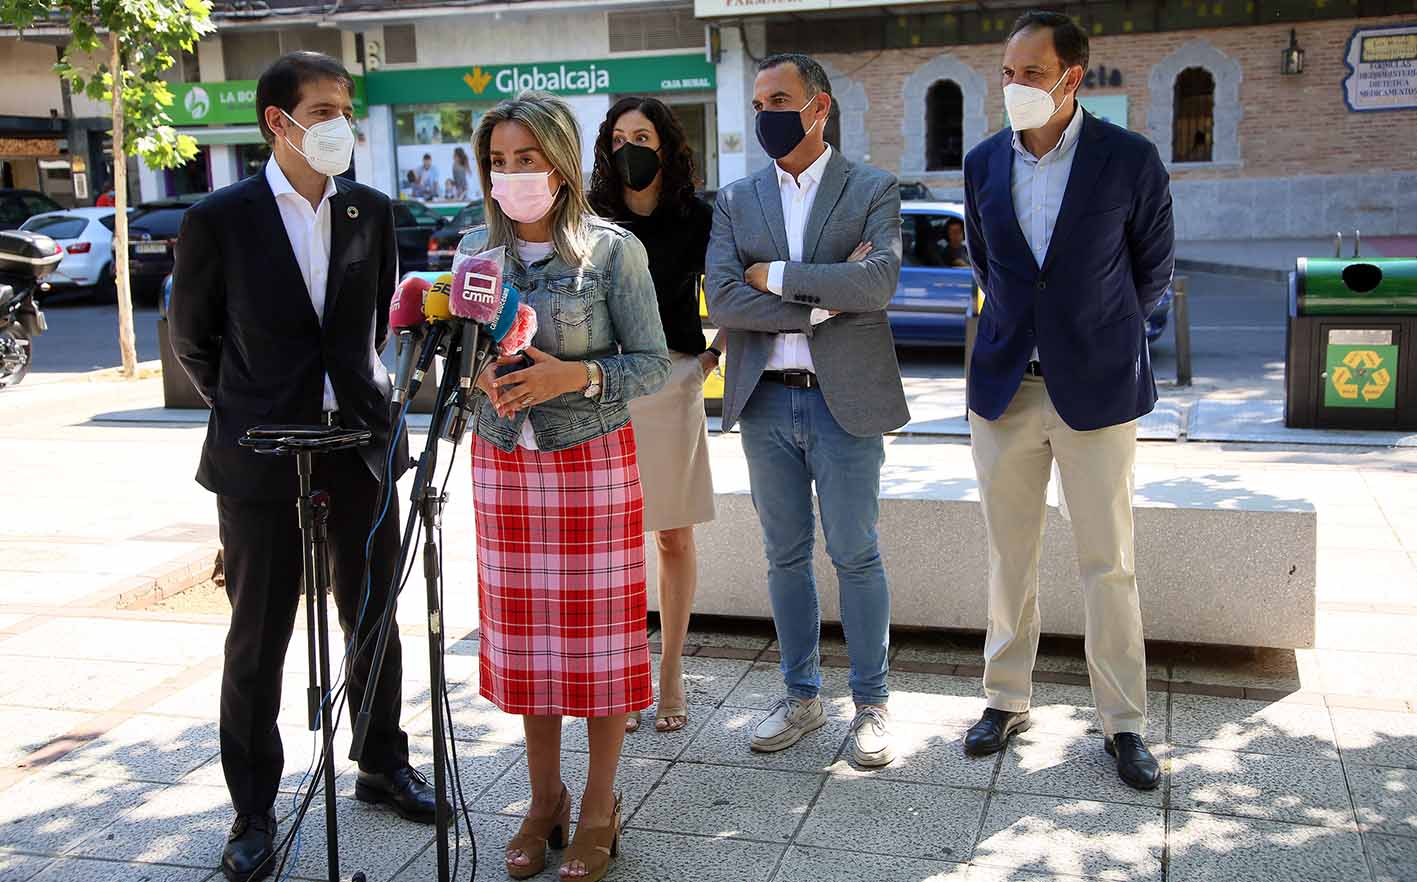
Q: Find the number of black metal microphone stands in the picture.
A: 2